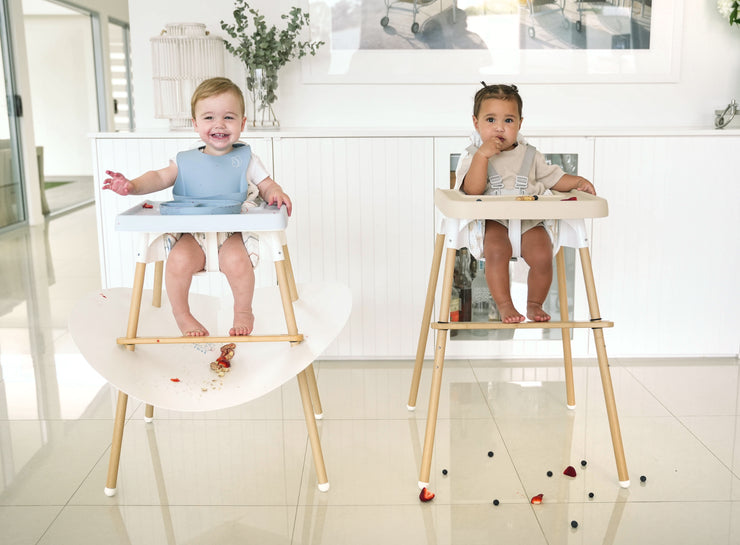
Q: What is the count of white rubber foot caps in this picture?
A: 8